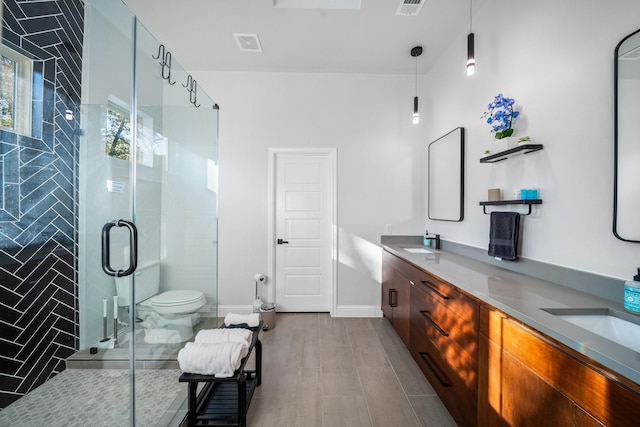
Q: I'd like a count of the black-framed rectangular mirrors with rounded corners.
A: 2